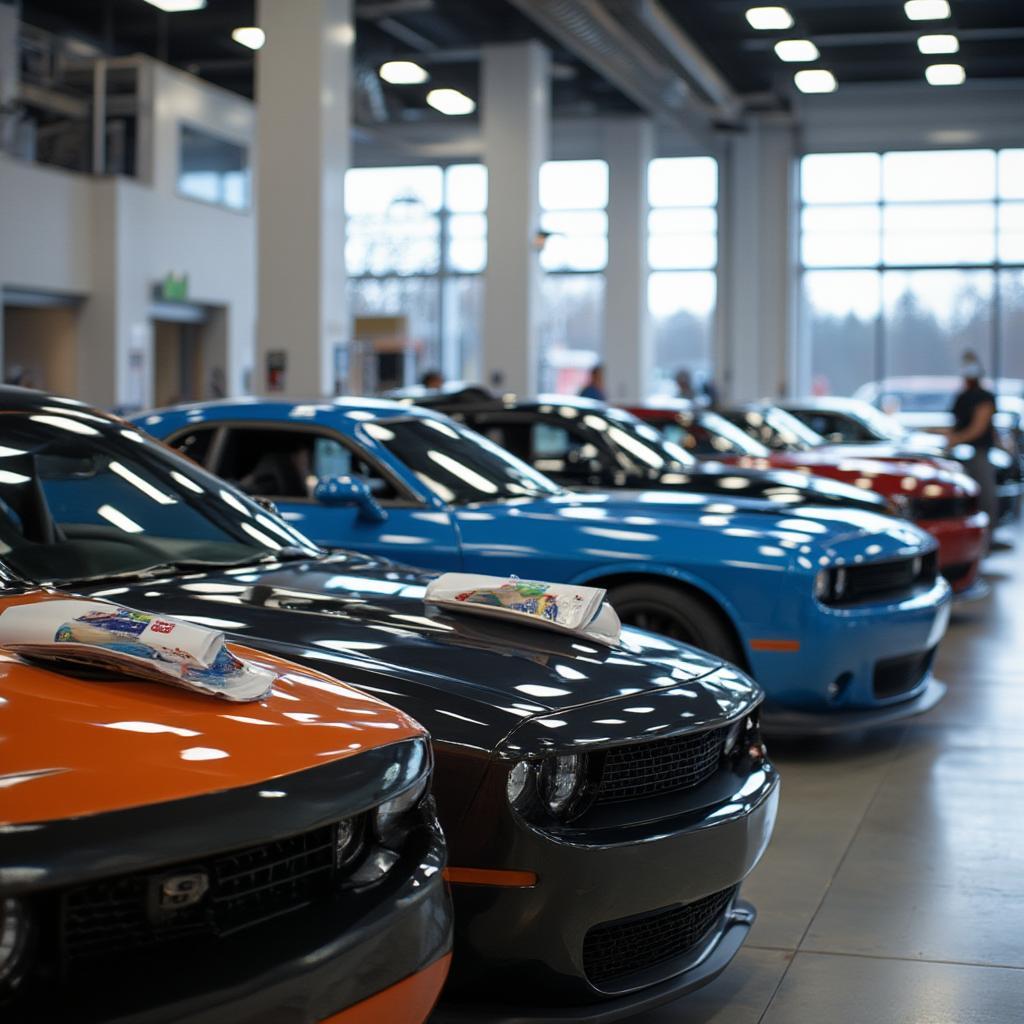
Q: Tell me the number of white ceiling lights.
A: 10